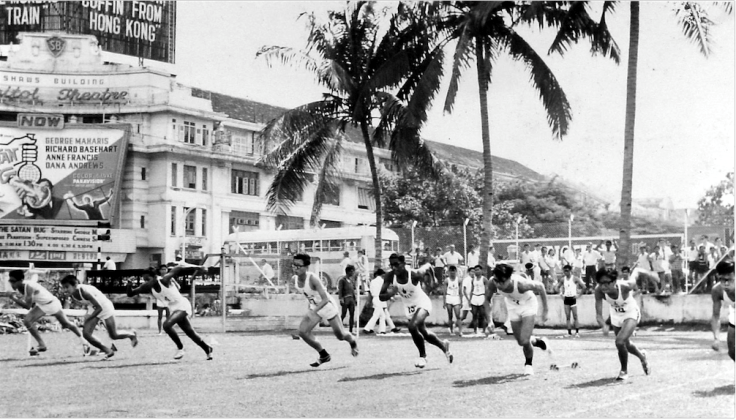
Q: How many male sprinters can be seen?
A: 8